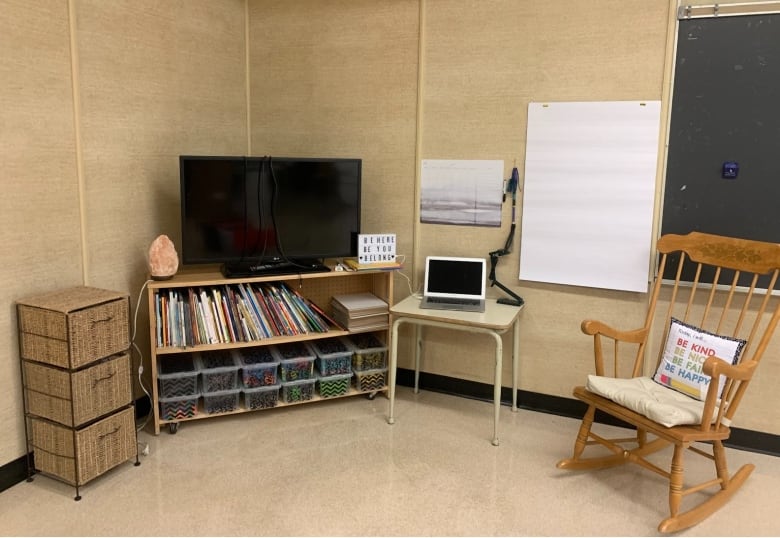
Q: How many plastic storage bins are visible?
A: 12